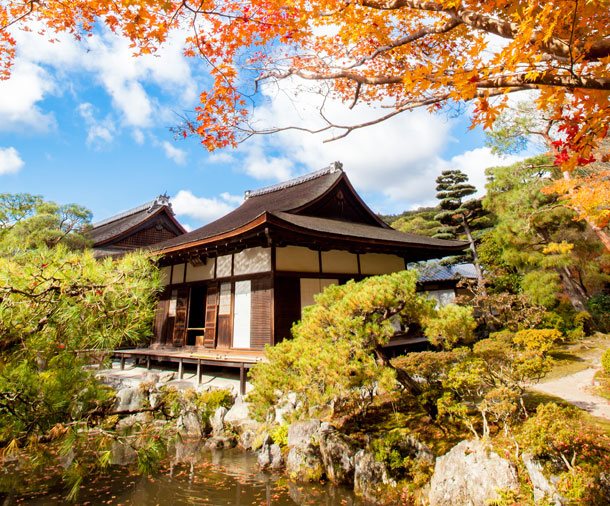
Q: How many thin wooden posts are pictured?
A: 5